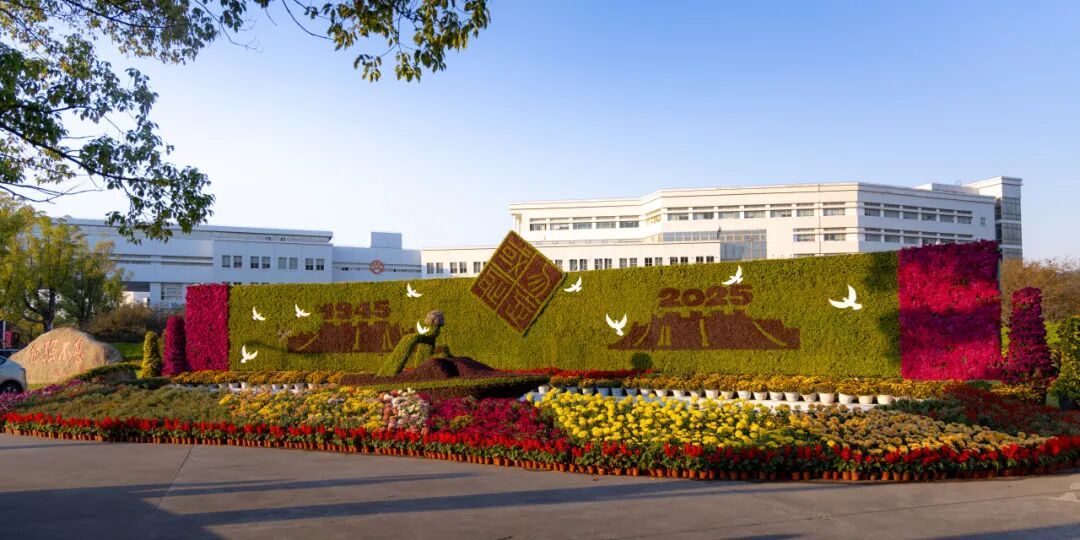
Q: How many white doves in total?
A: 9